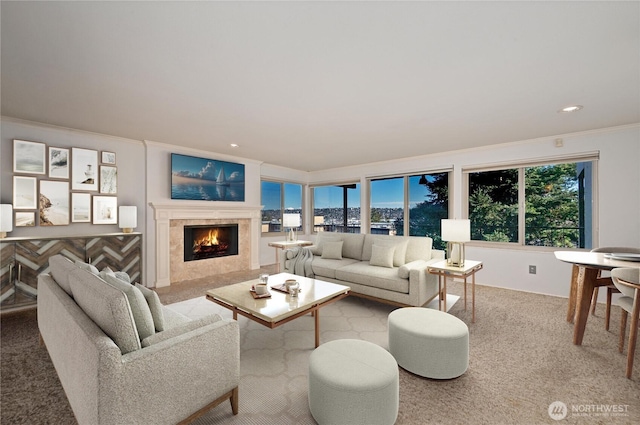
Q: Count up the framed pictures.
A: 10